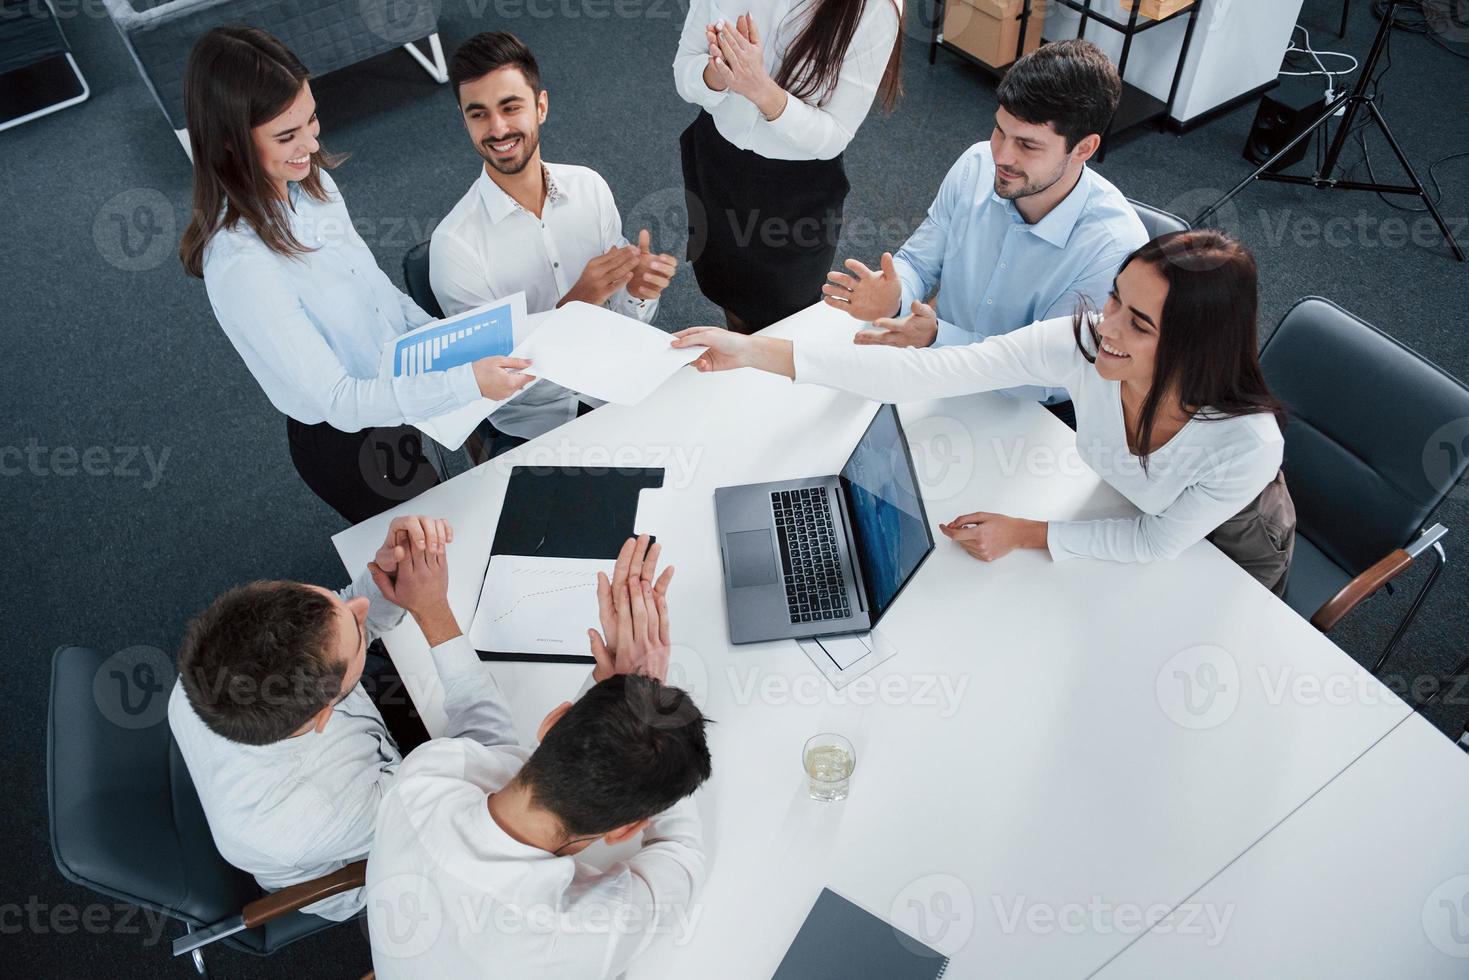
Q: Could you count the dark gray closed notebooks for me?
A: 1